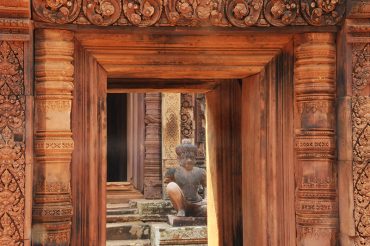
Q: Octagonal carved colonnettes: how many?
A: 2